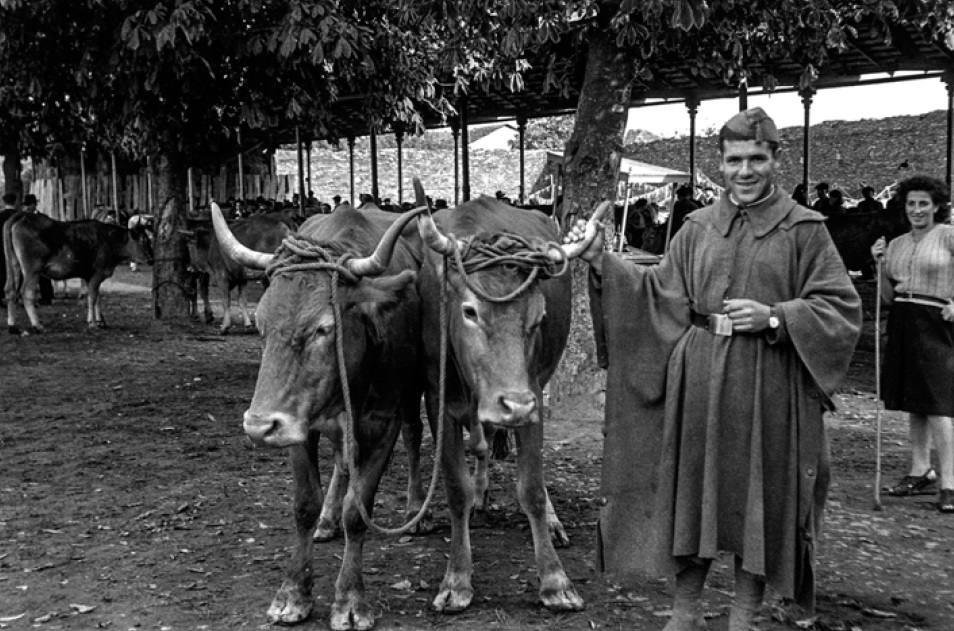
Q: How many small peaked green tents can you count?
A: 0